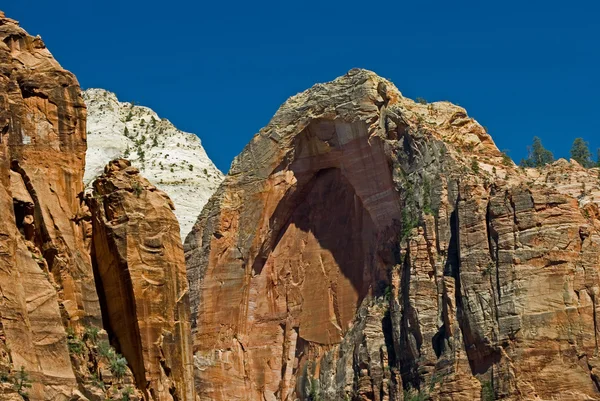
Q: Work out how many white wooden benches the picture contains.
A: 0